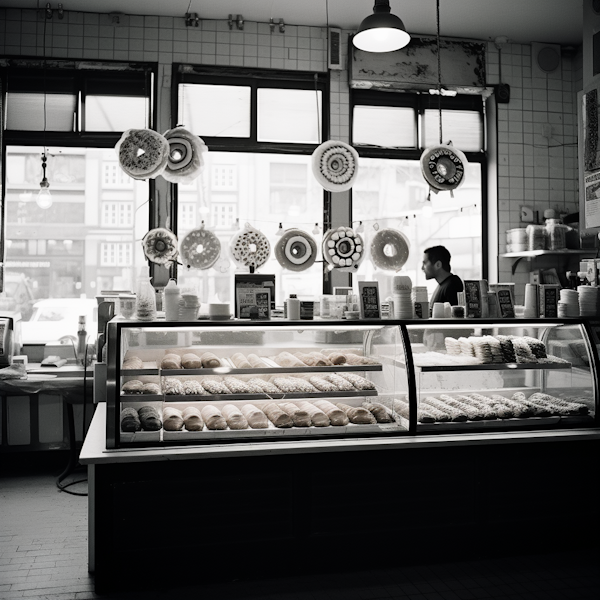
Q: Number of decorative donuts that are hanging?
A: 10